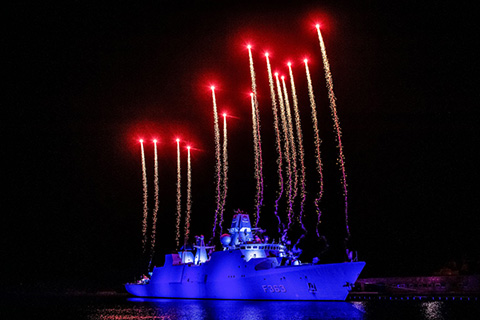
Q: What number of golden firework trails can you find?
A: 14